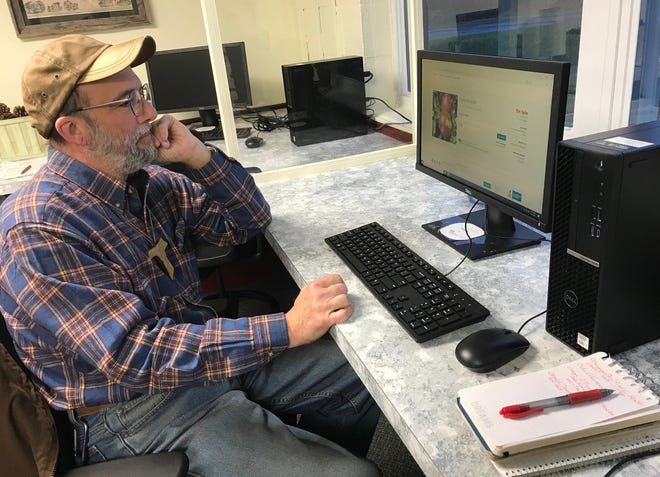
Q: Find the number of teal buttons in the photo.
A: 3